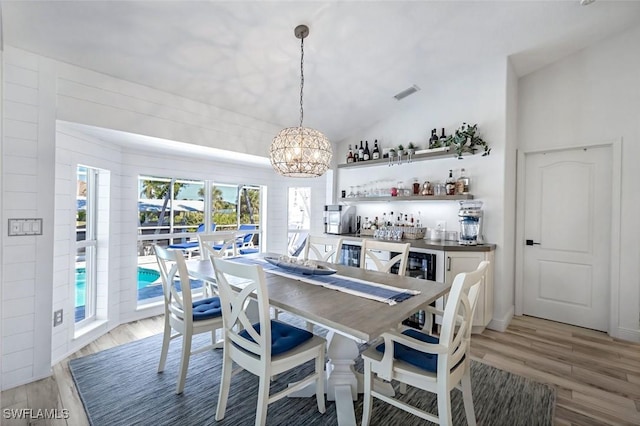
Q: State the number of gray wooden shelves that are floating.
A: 2